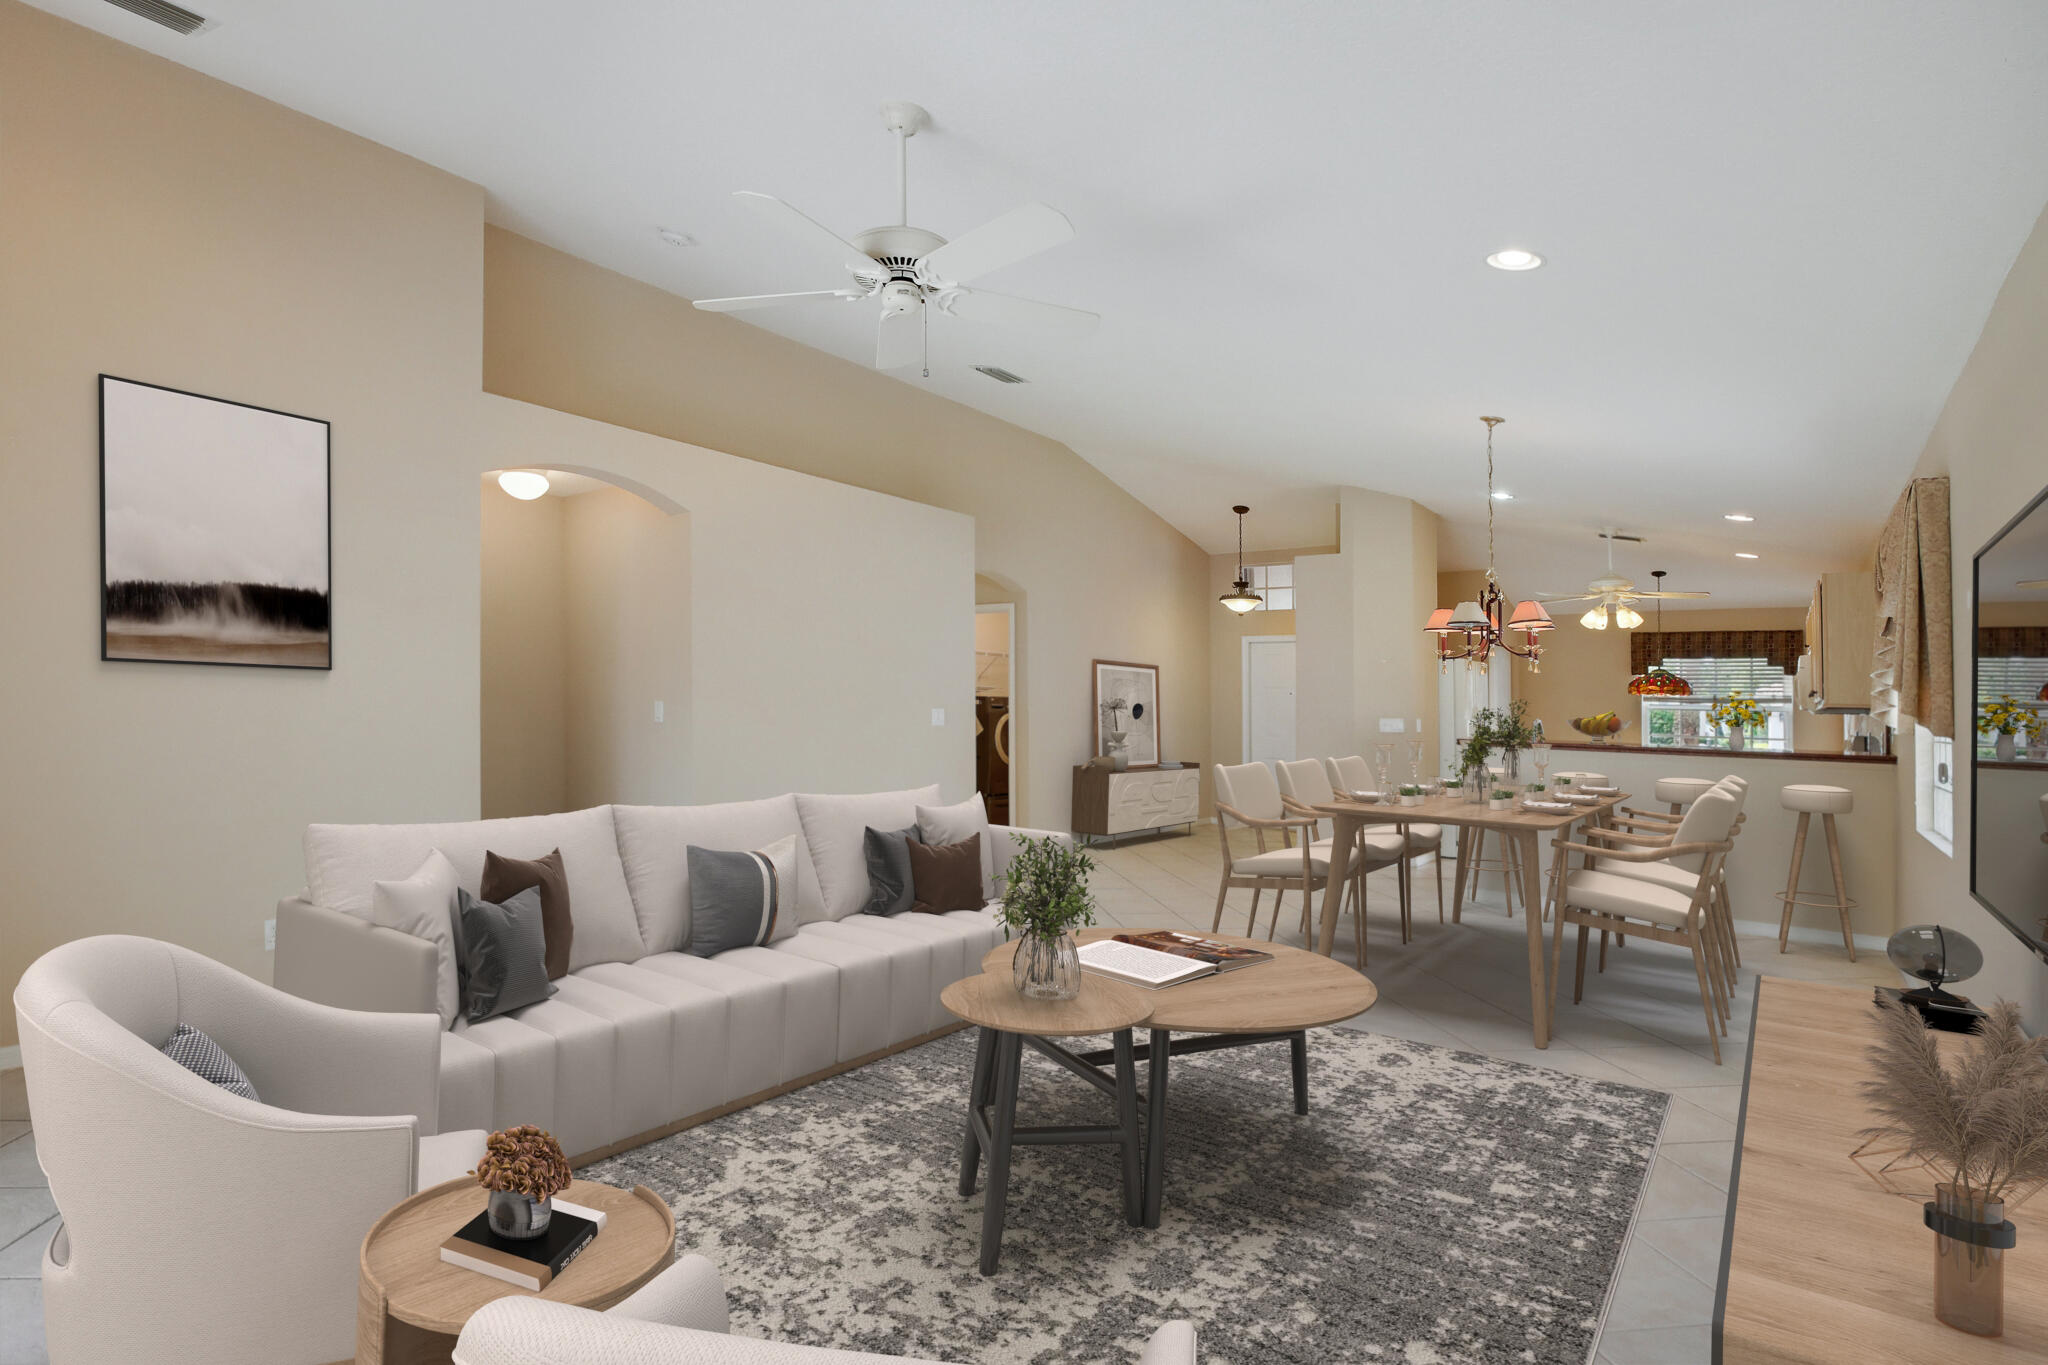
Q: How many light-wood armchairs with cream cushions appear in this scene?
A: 6